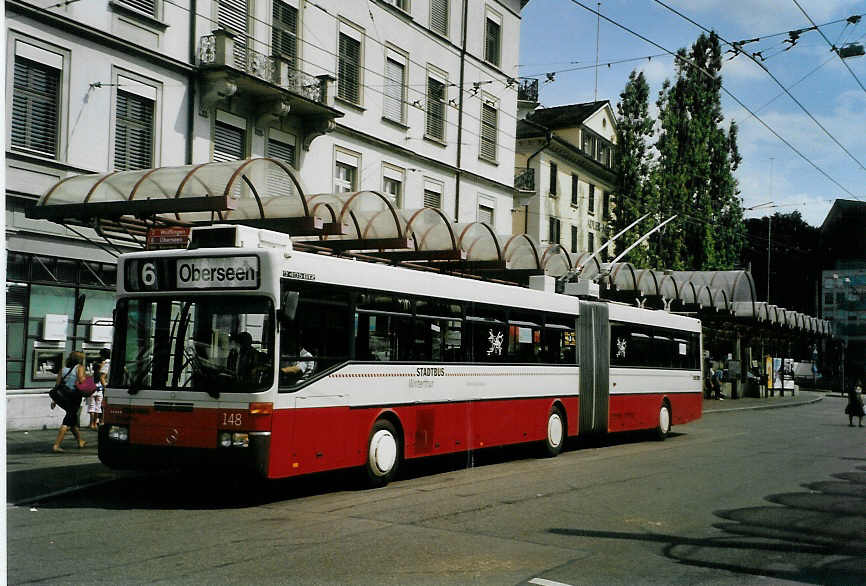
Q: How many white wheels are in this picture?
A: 3